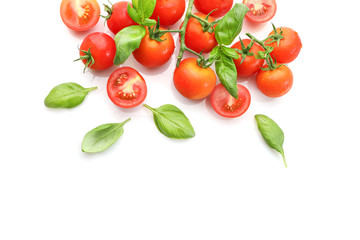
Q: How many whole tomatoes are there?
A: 10